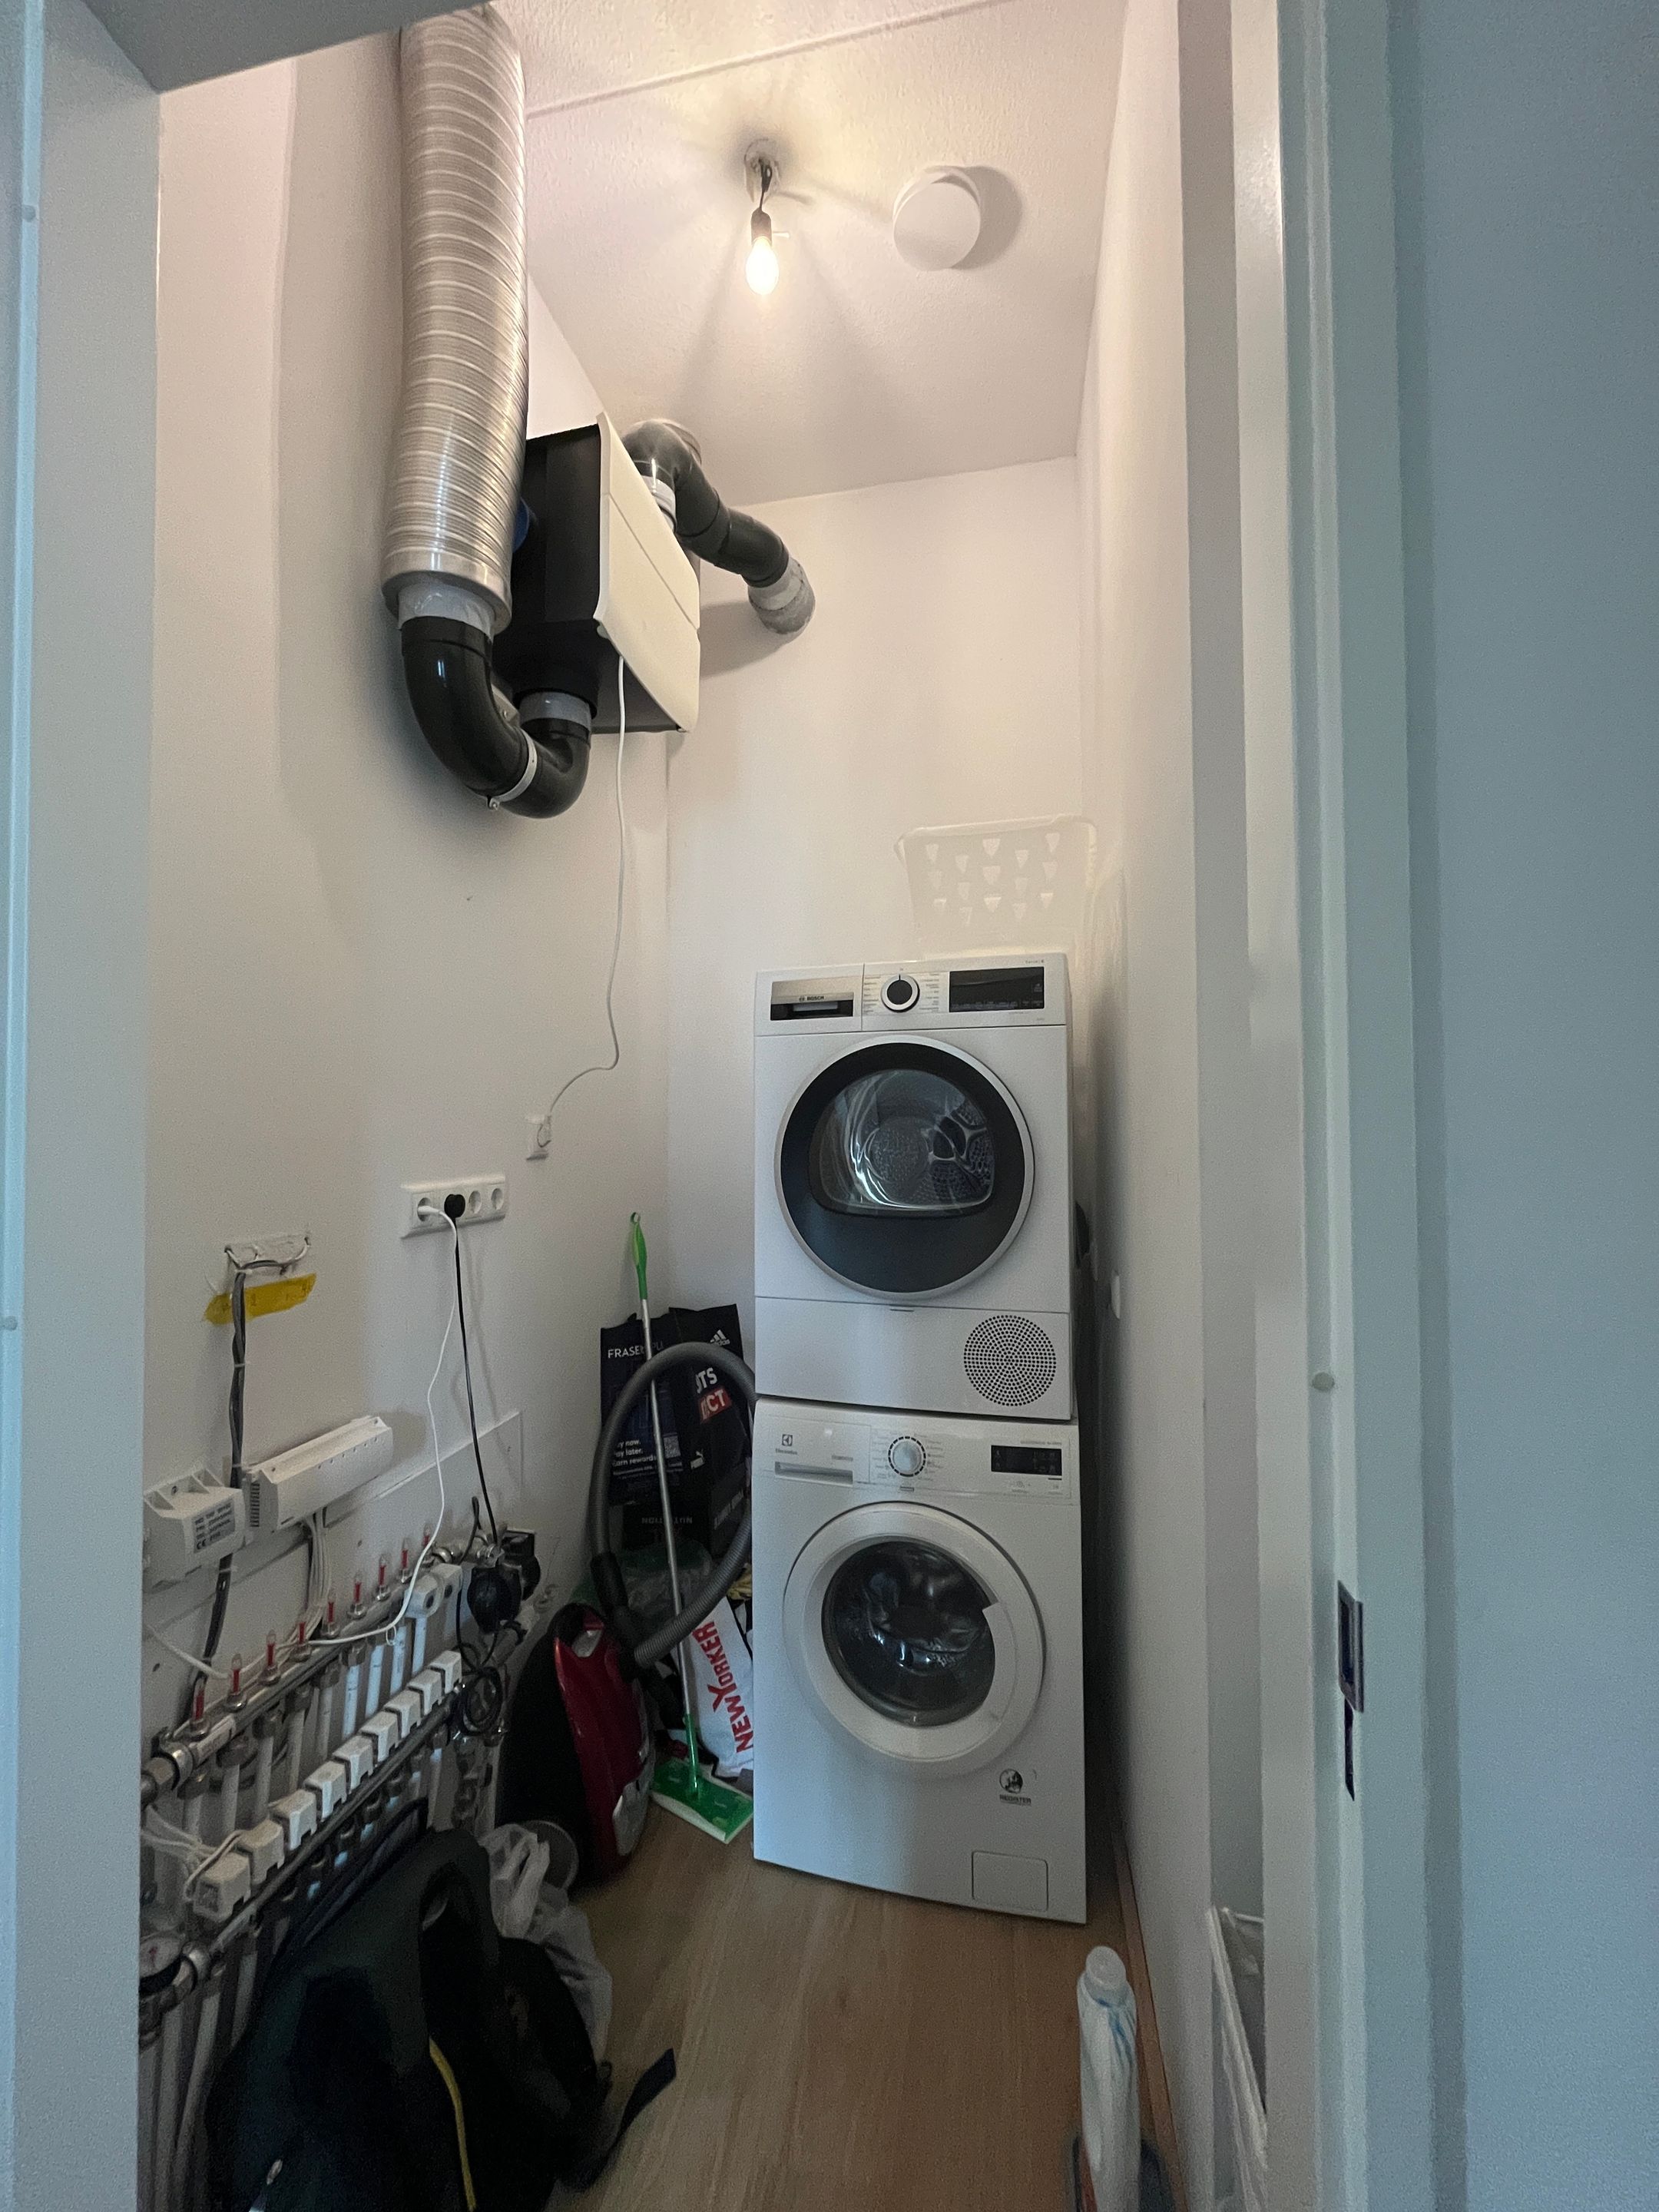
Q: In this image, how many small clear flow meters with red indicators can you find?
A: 9